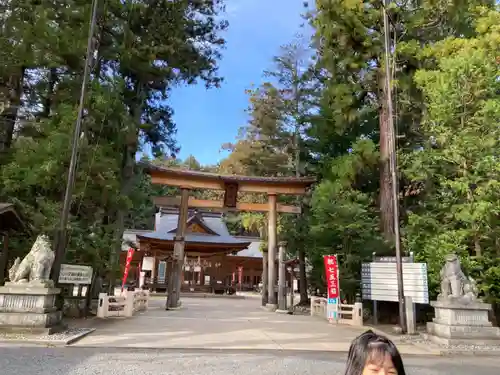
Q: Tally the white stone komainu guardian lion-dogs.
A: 2